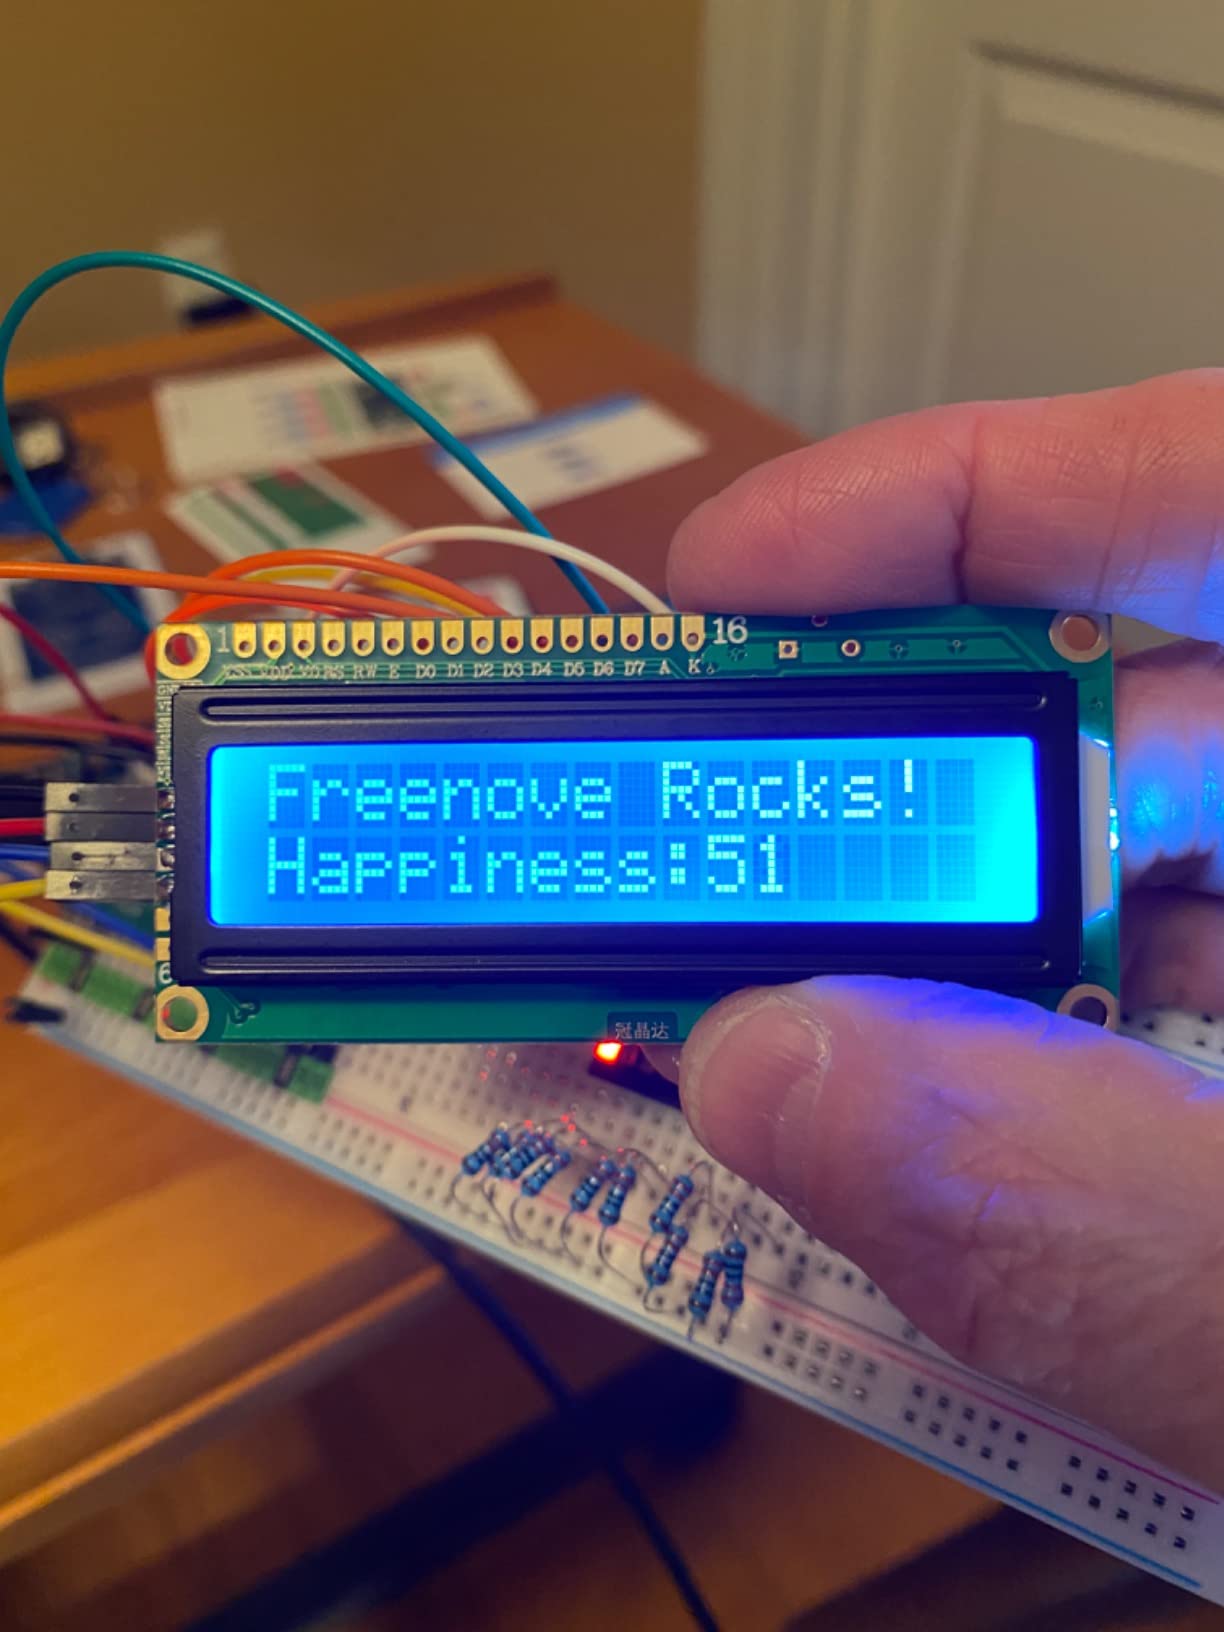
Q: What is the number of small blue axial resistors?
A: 10